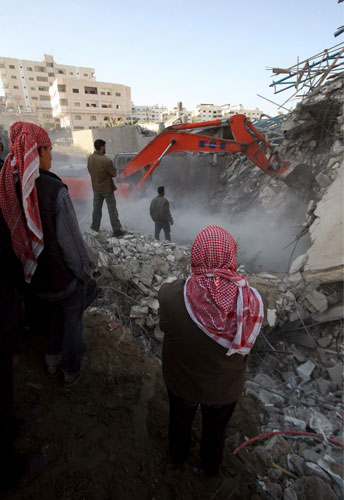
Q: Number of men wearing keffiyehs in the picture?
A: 2